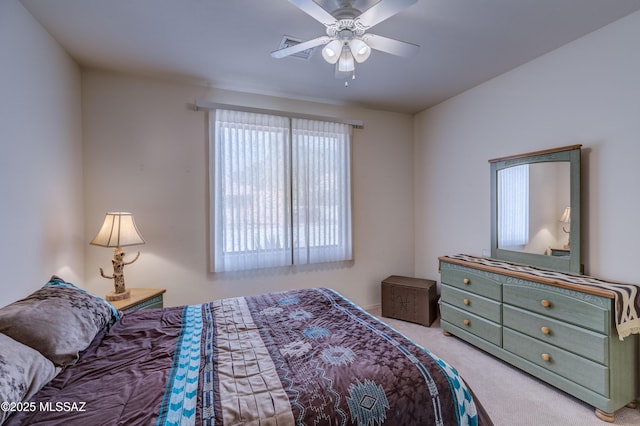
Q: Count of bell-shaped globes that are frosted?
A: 3